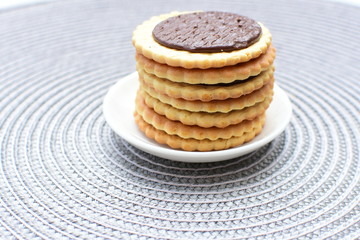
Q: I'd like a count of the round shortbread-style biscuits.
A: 7